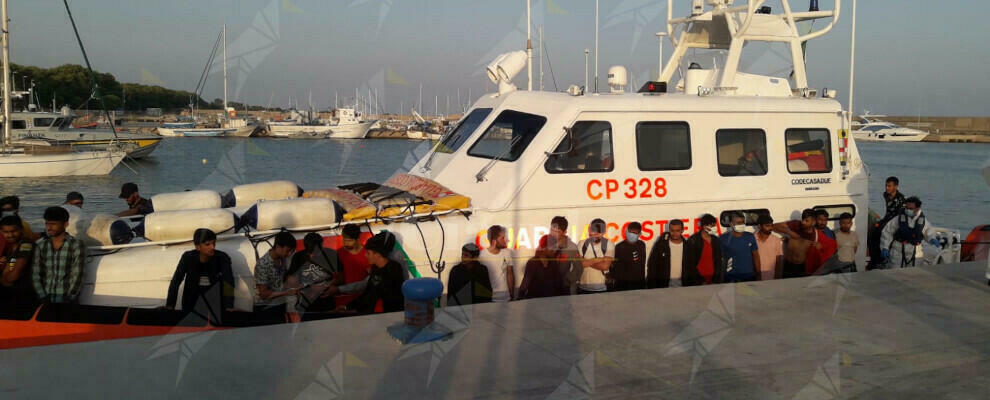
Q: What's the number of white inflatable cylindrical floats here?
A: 5